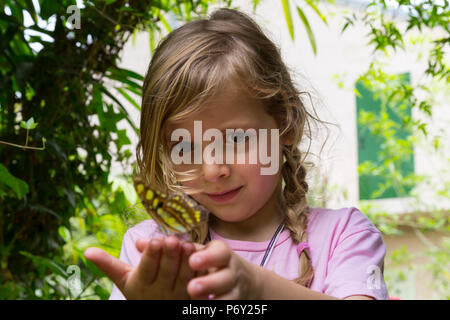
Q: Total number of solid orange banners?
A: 0